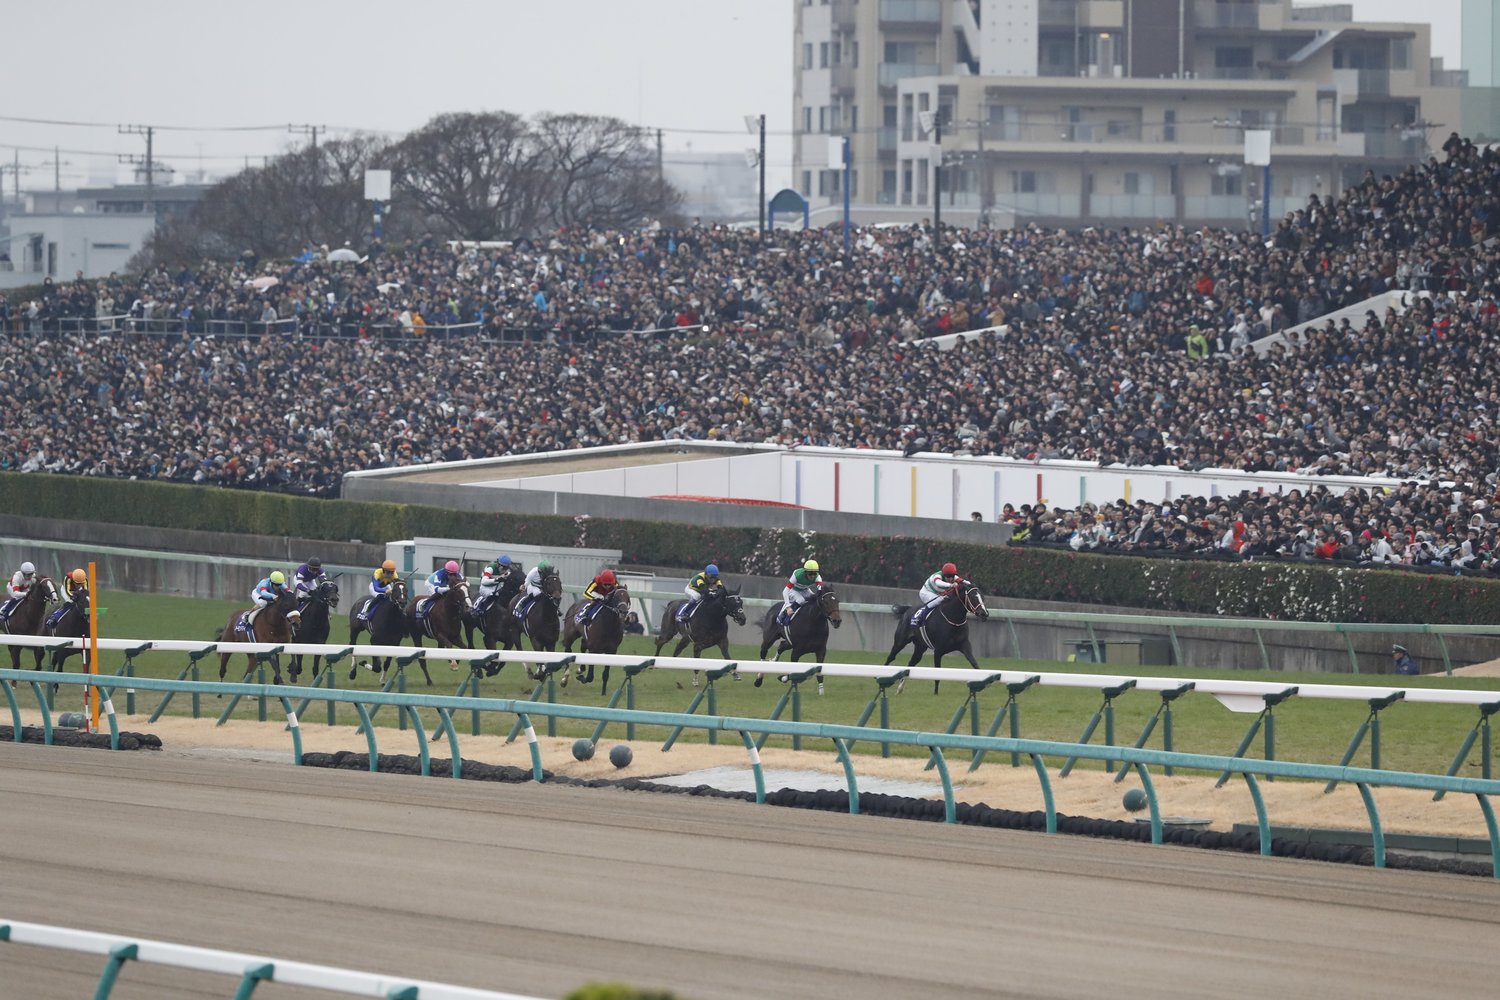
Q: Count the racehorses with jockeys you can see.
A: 12